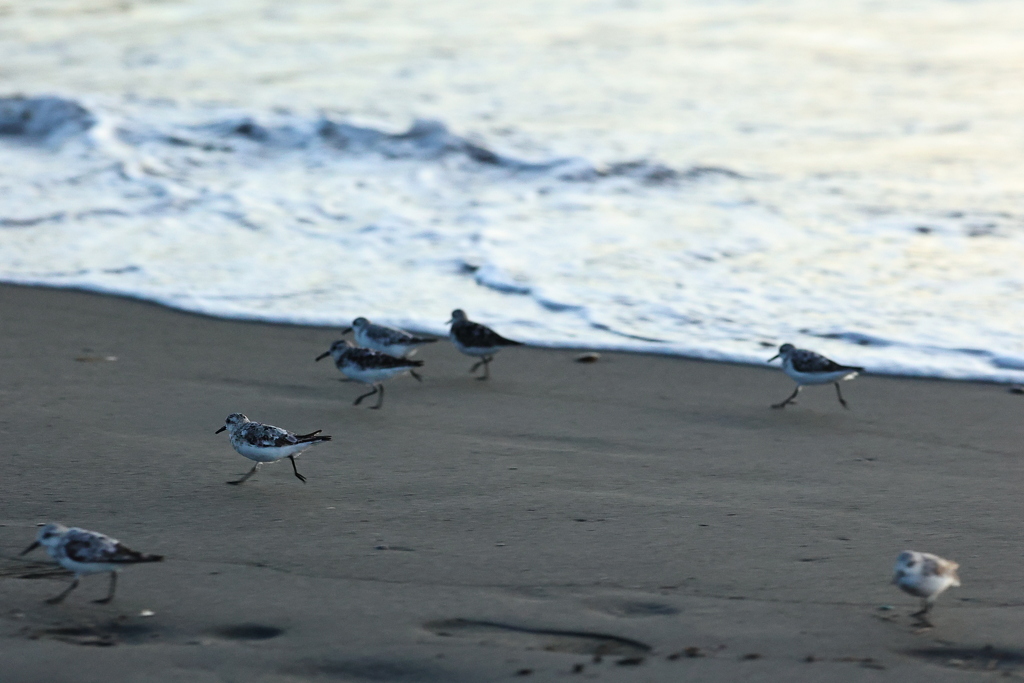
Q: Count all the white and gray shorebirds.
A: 7